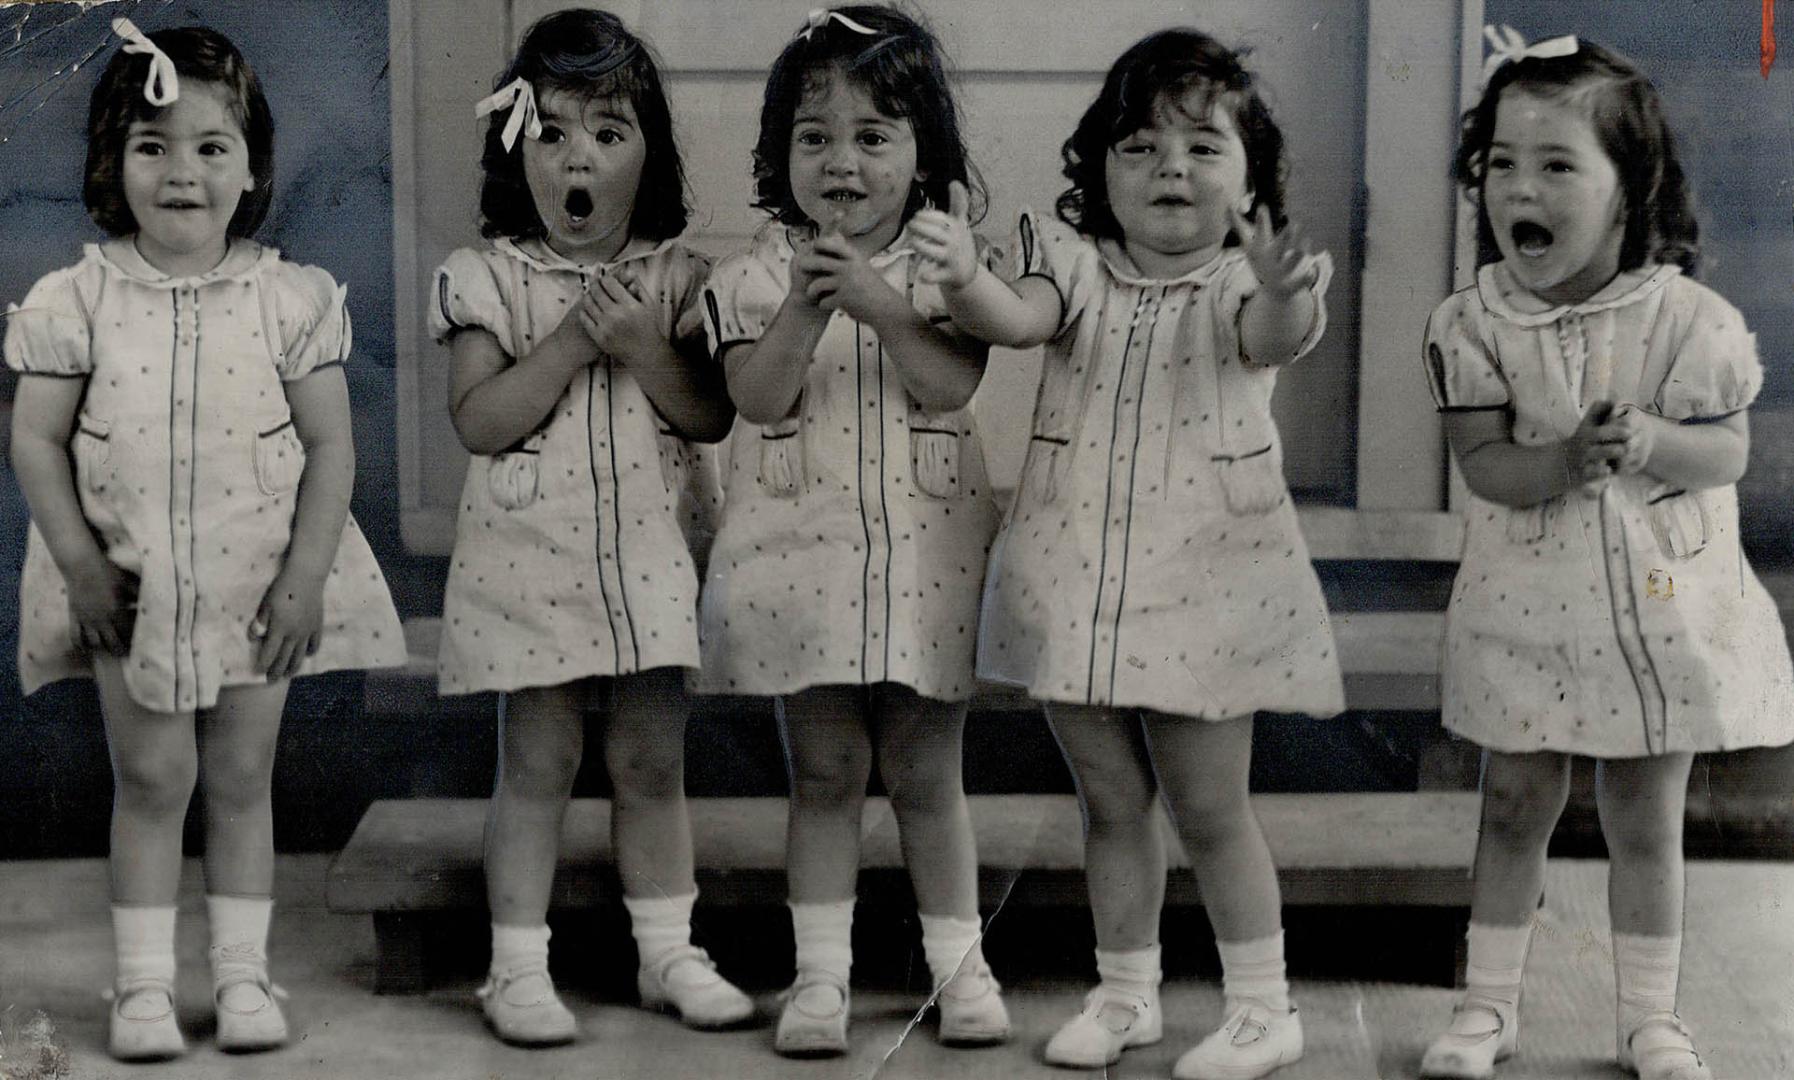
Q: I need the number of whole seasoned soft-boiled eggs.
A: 0